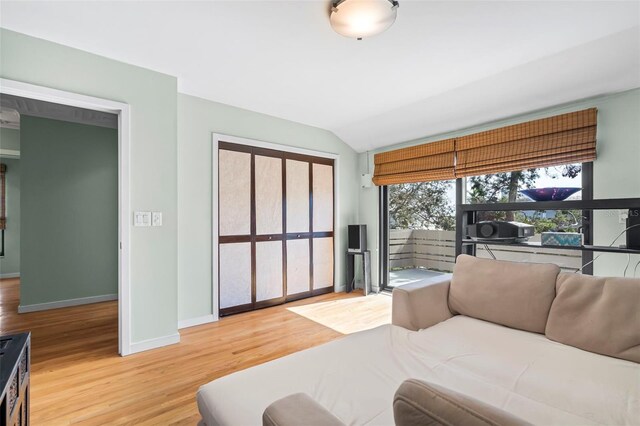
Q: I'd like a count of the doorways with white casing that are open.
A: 1